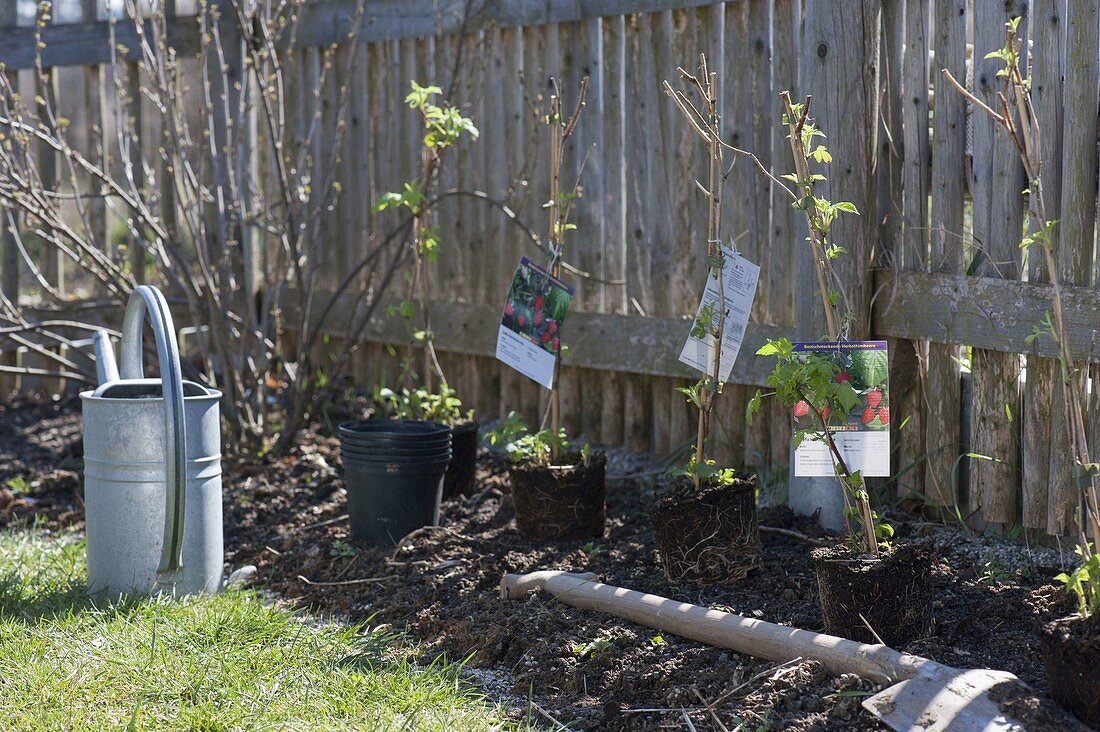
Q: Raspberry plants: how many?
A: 5